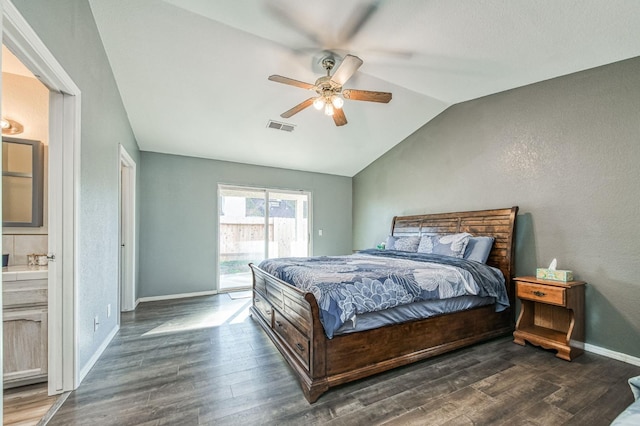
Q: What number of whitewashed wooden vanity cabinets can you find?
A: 1